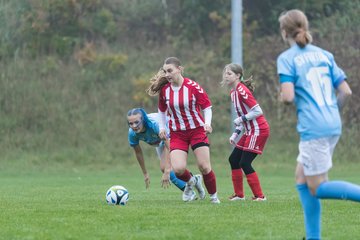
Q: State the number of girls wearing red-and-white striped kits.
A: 2